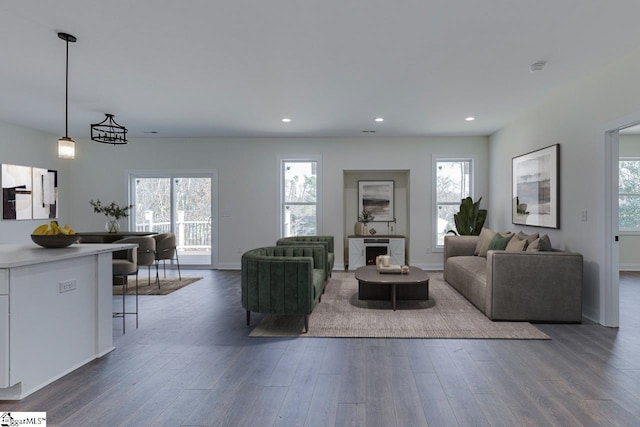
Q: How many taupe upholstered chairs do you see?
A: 3